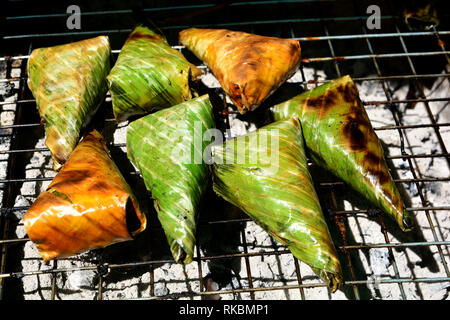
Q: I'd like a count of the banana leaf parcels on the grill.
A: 7